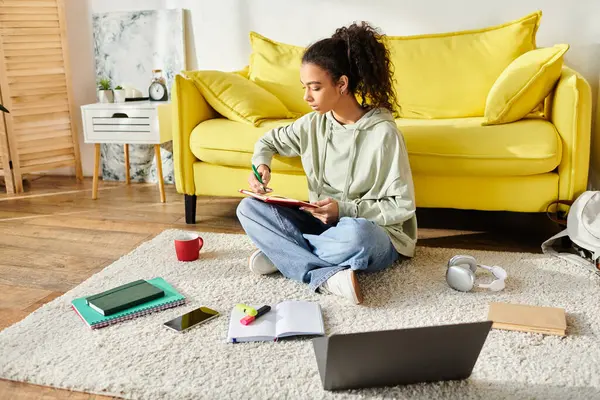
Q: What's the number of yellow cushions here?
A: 4